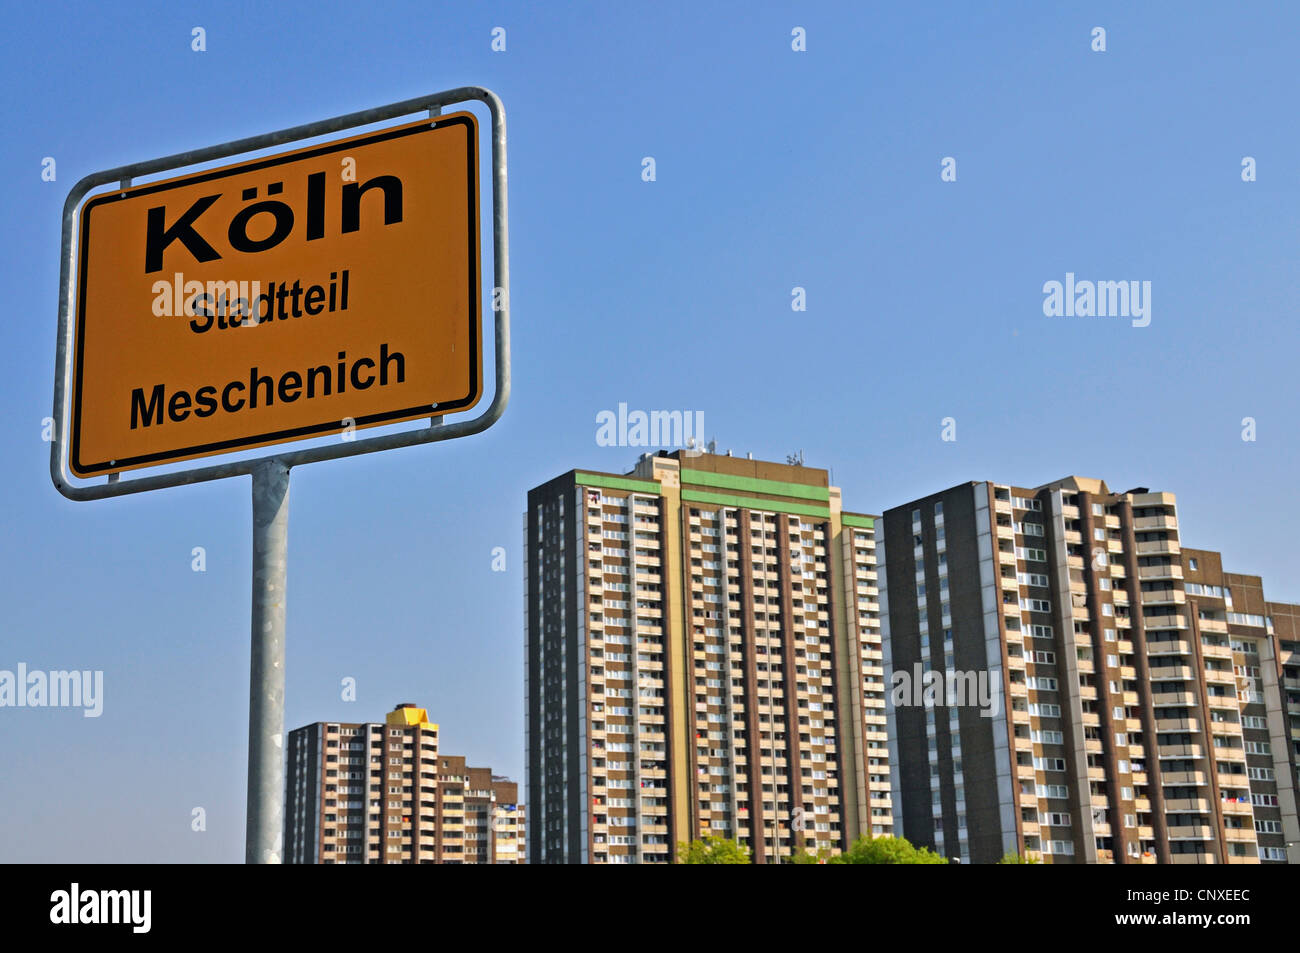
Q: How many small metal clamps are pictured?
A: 4